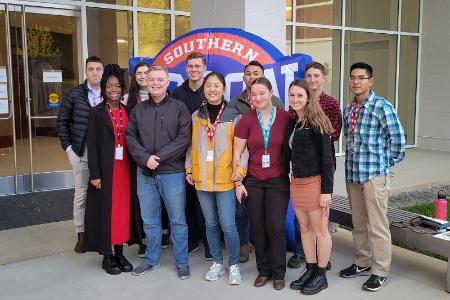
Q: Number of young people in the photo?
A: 11